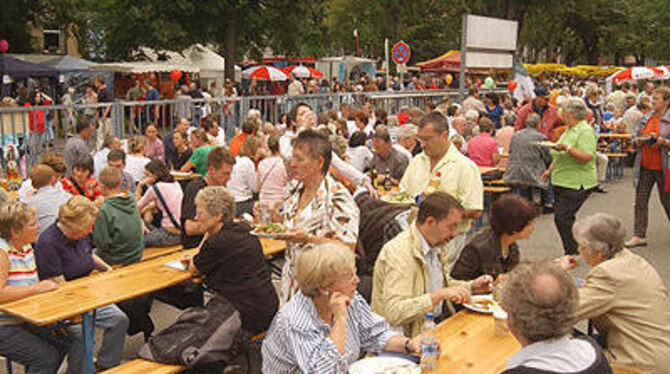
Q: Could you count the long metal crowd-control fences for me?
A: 1